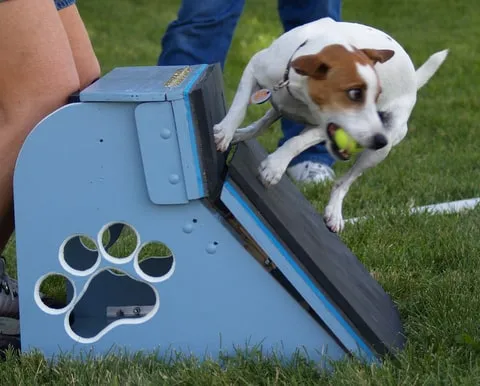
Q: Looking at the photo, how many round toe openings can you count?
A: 4